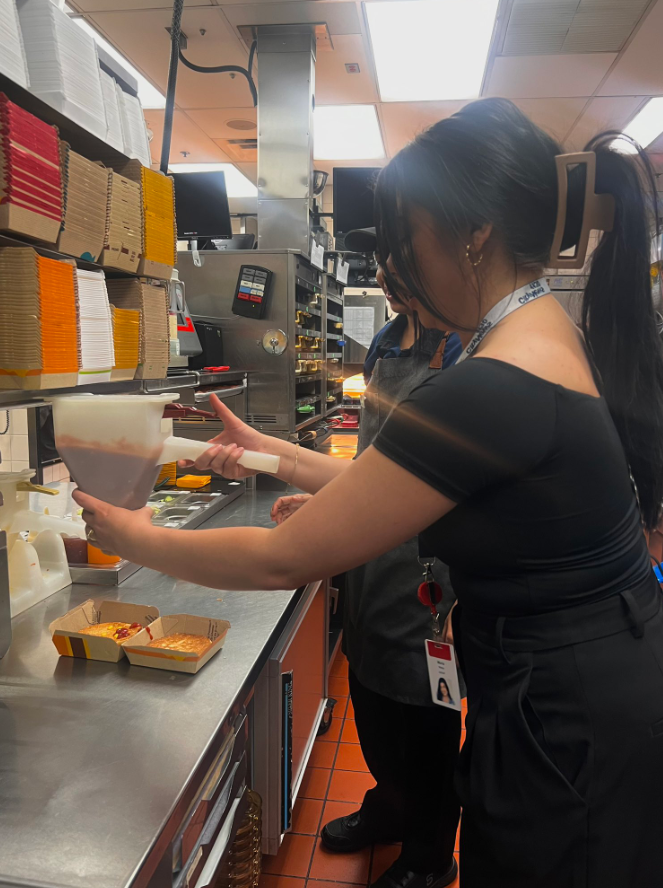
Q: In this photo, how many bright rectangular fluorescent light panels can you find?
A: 5